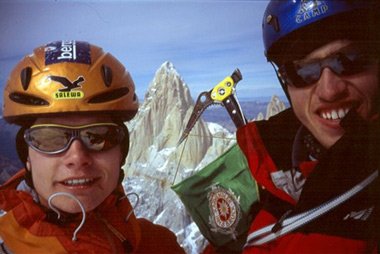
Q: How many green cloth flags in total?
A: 1